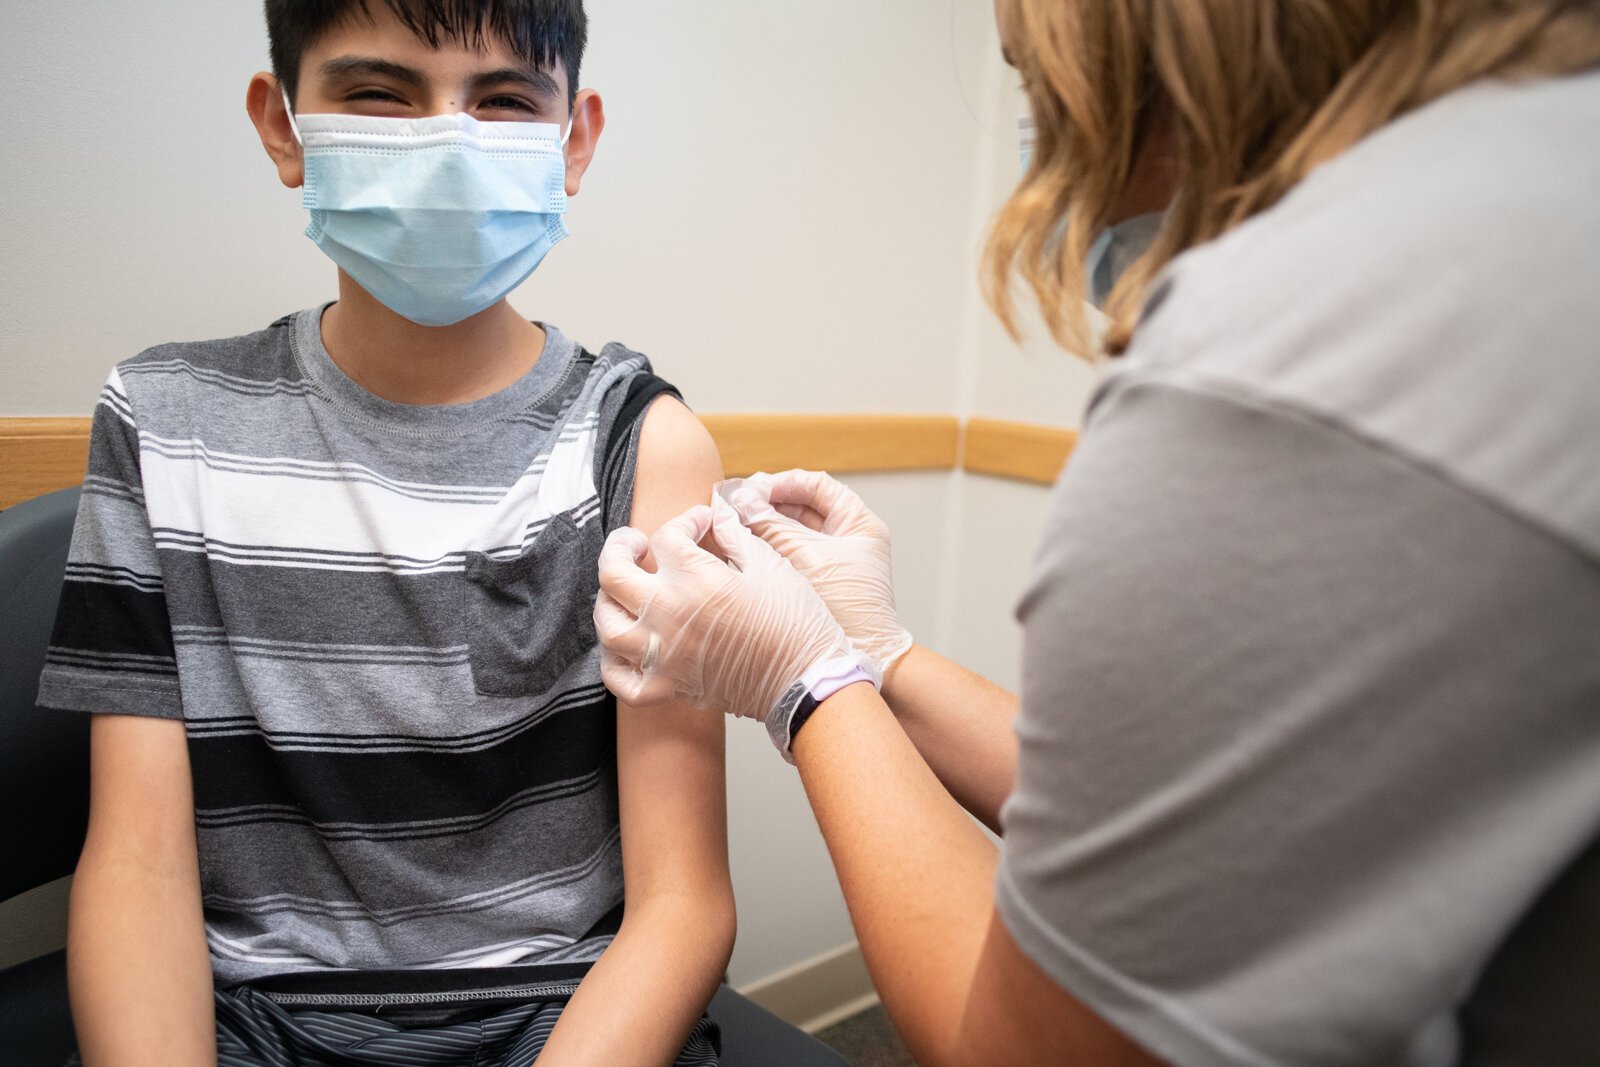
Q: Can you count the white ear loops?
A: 2